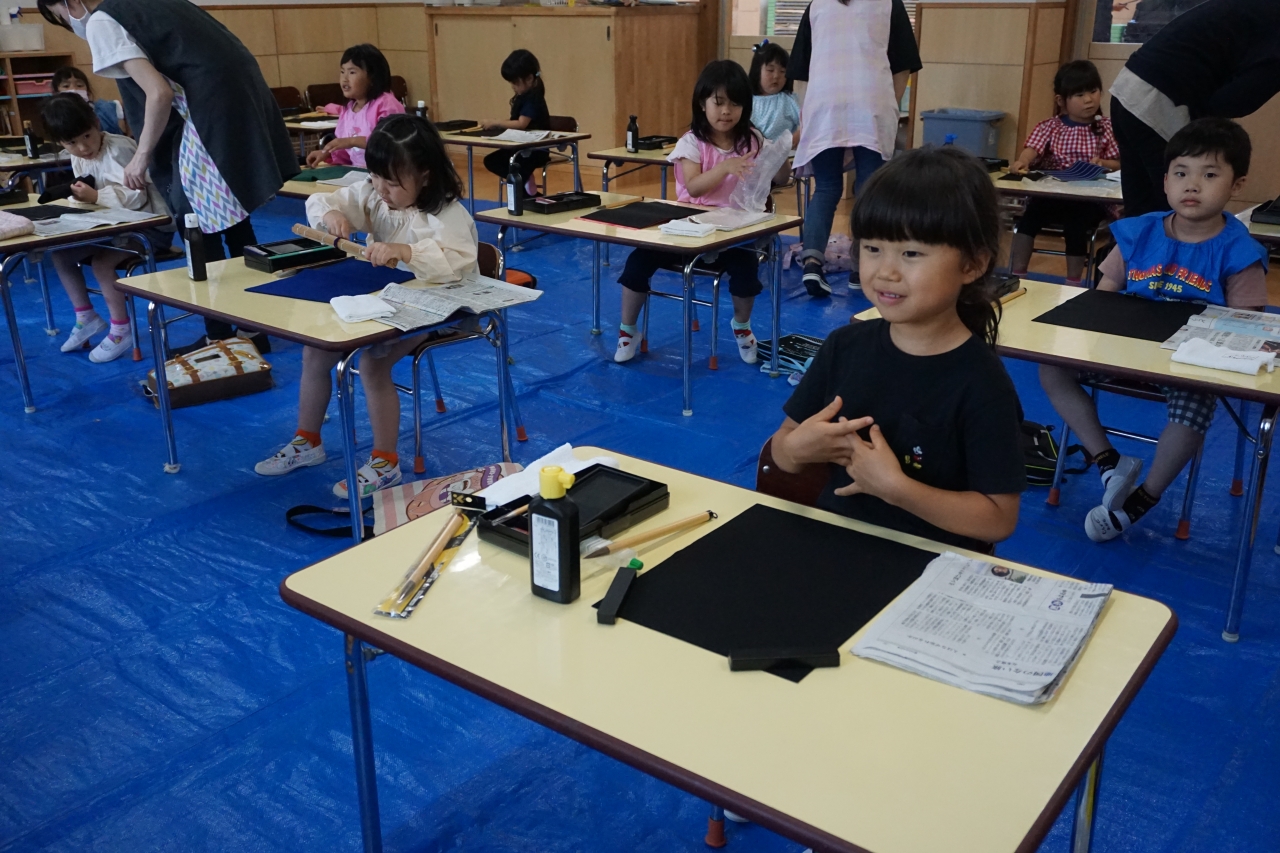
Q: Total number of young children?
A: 10